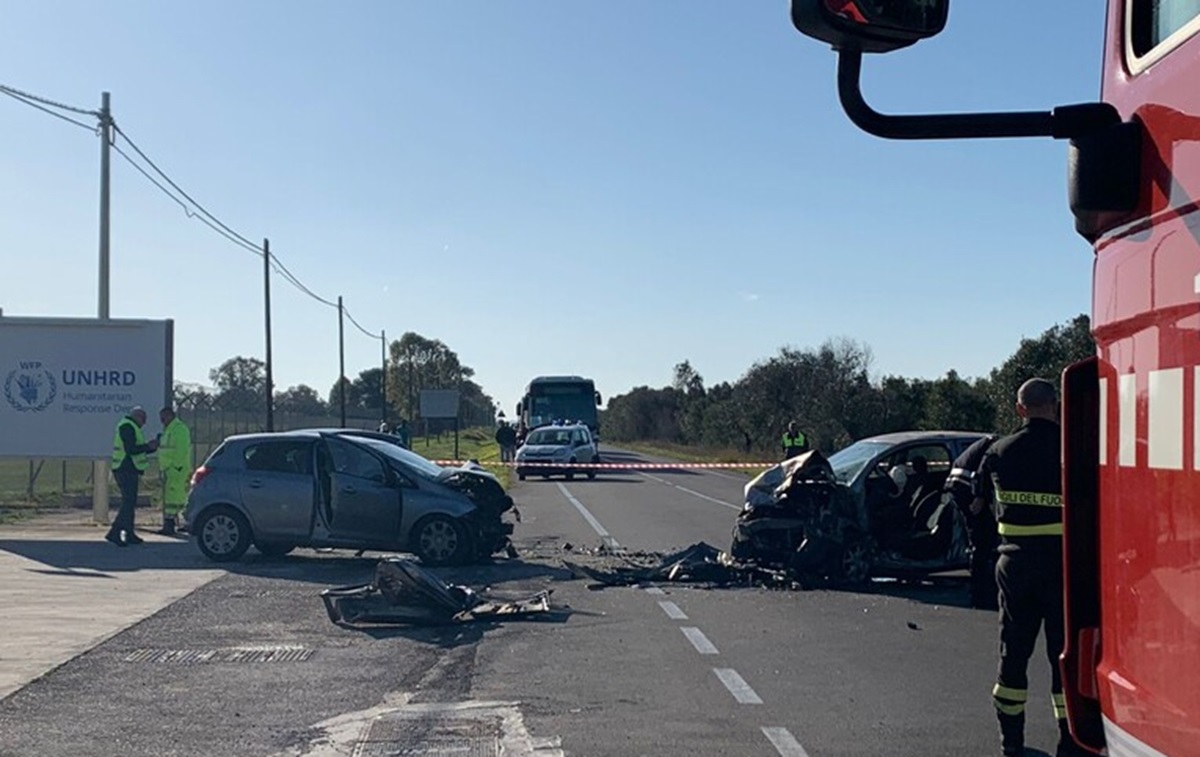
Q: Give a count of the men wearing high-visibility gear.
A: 4